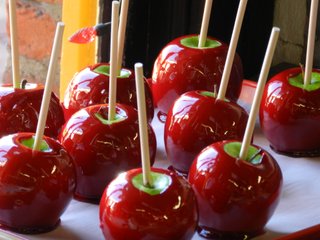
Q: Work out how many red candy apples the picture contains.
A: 9